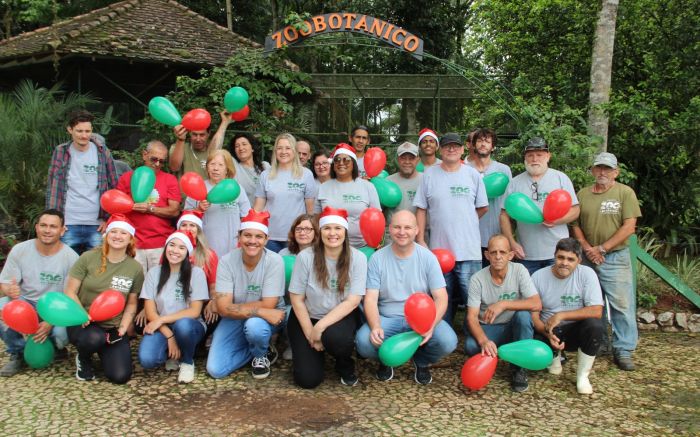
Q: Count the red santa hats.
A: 7